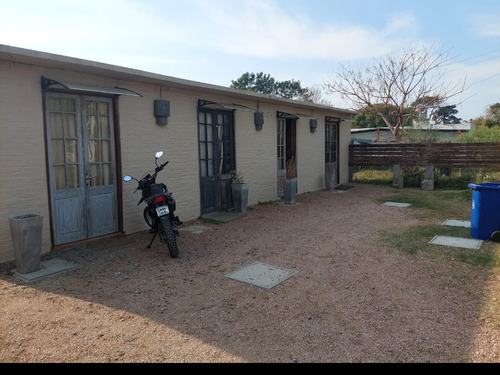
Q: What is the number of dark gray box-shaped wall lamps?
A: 3